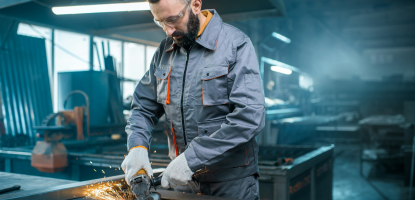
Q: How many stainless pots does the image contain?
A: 0